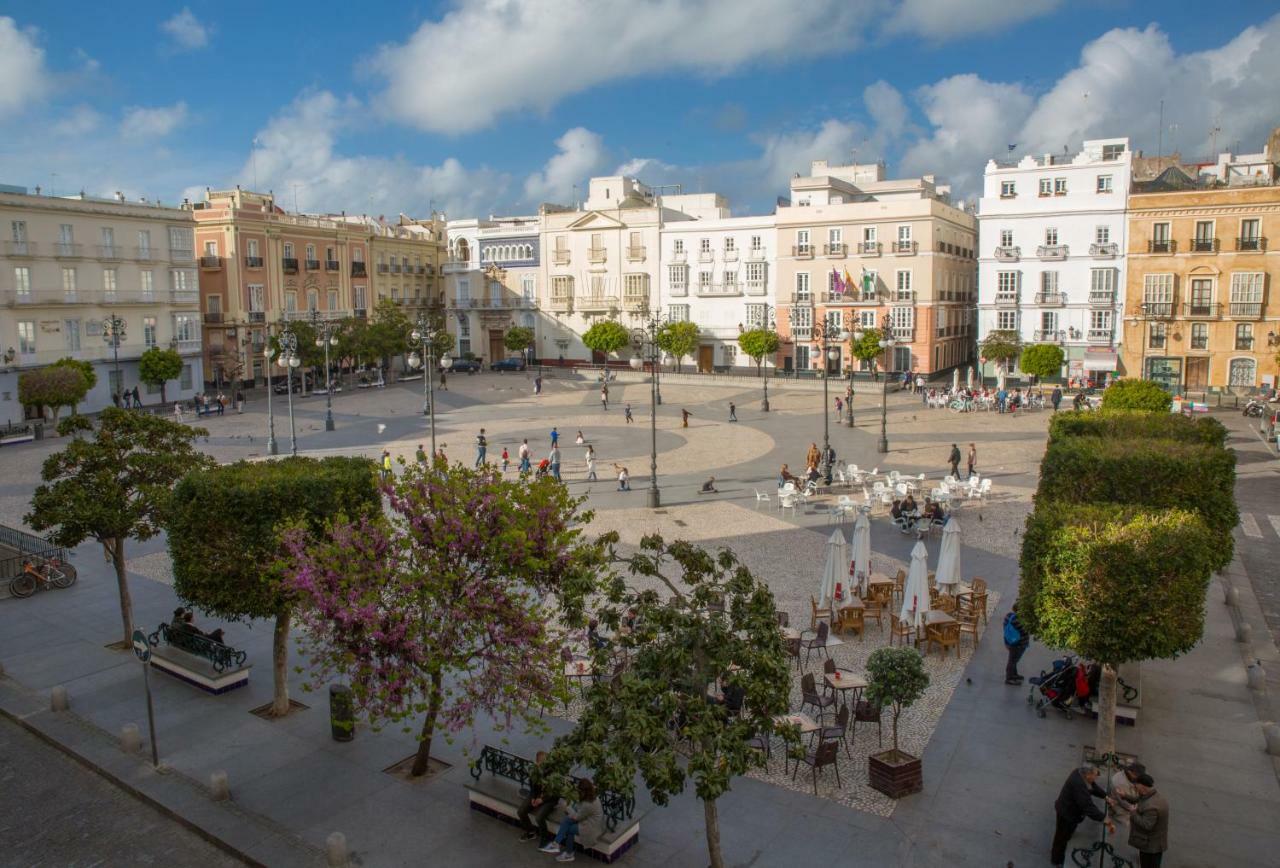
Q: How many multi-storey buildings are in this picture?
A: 9